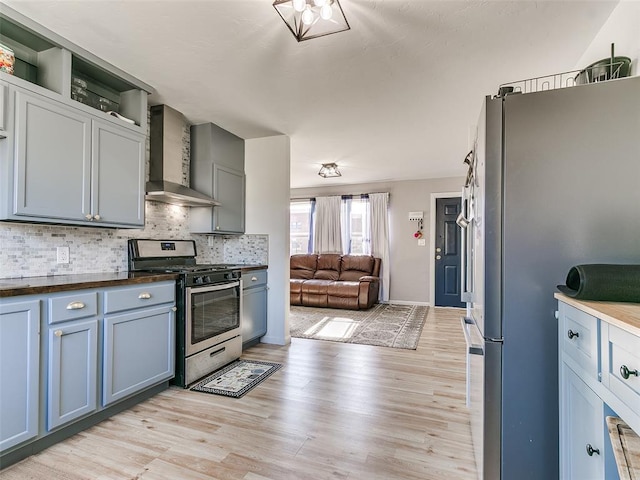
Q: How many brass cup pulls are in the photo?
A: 3